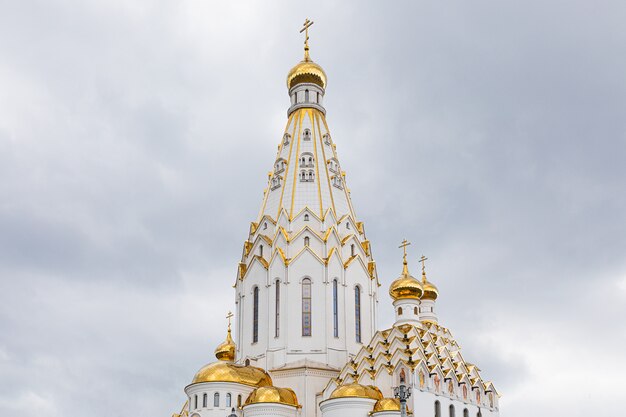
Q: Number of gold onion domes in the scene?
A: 4